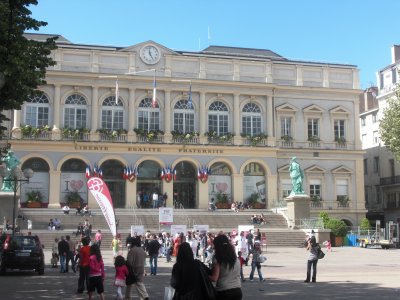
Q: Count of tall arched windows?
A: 7